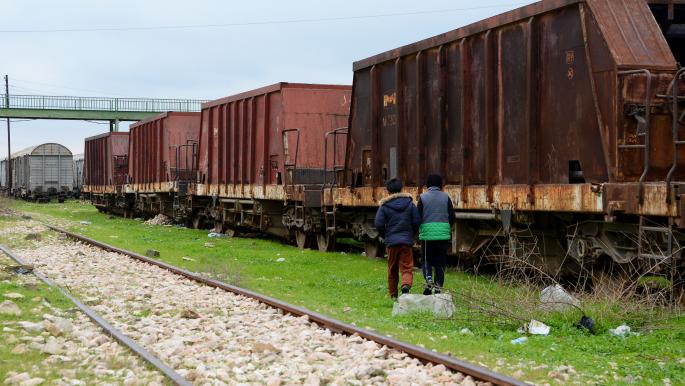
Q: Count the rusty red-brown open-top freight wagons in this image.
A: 4